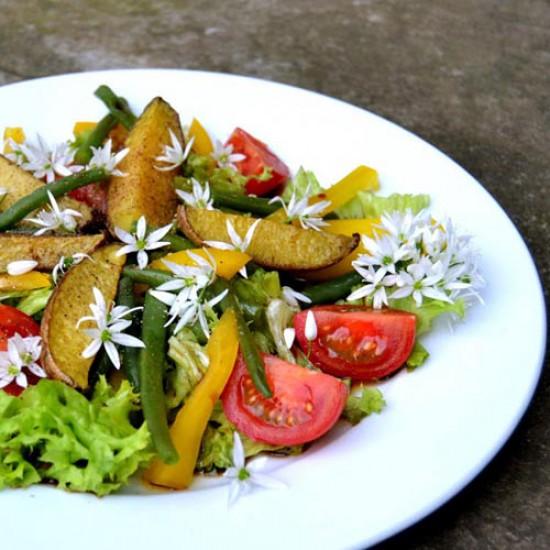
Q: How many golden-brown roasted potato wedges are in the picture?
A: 5